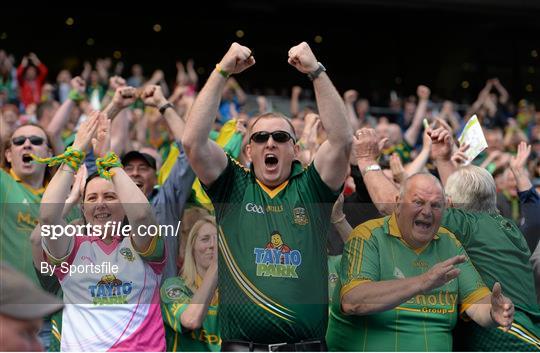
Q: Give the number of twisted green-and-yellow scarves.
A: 2